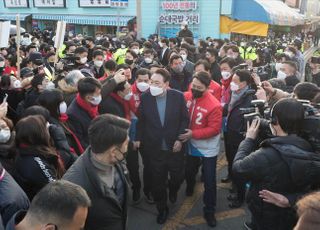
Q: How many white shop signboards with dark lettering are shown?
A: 3